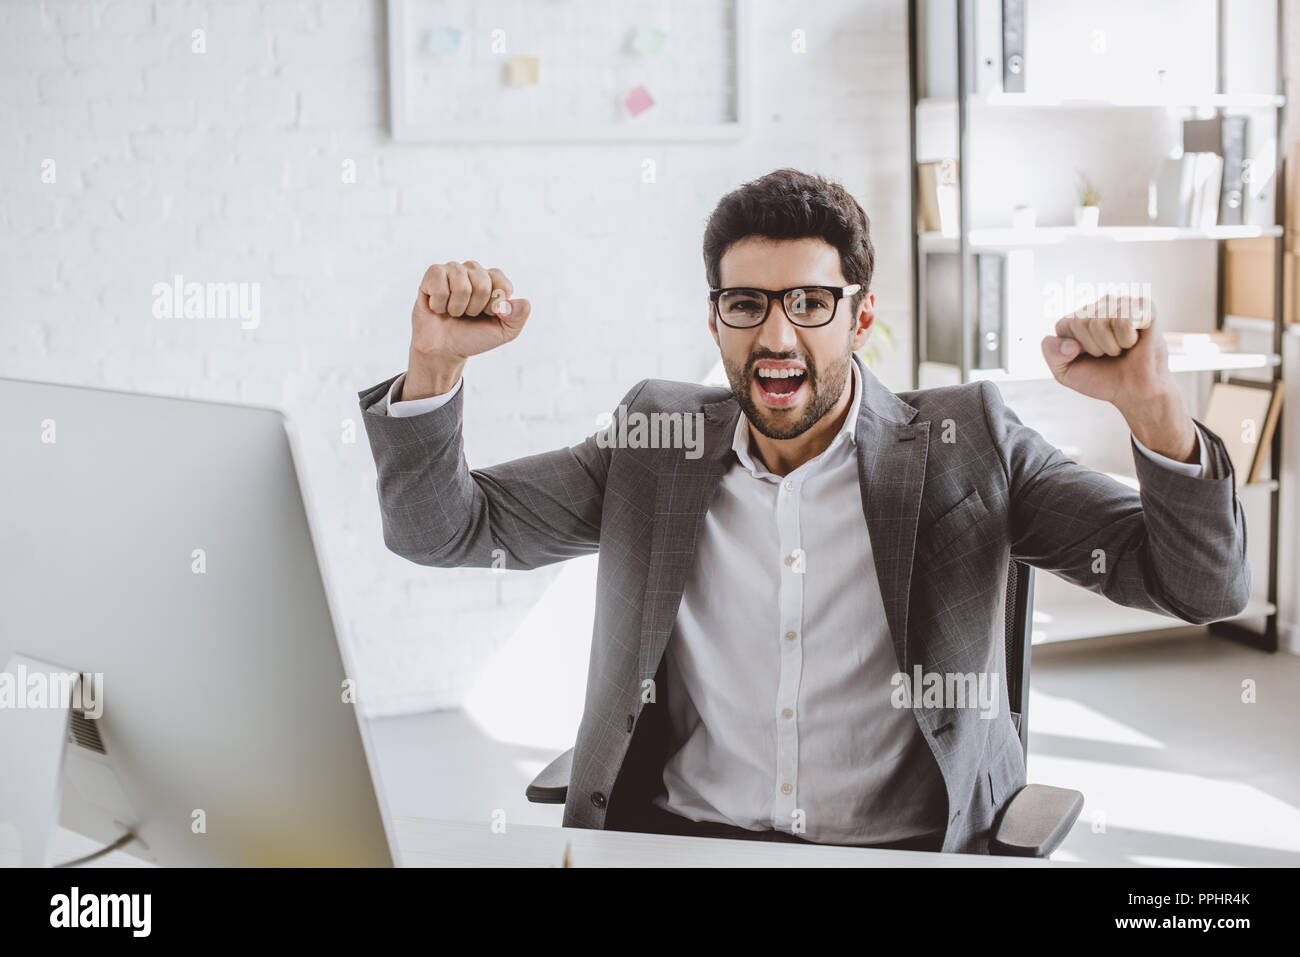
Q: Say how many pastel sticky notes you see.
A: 4